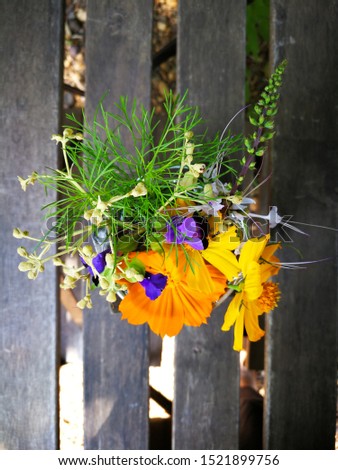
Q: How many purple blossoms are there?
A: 3